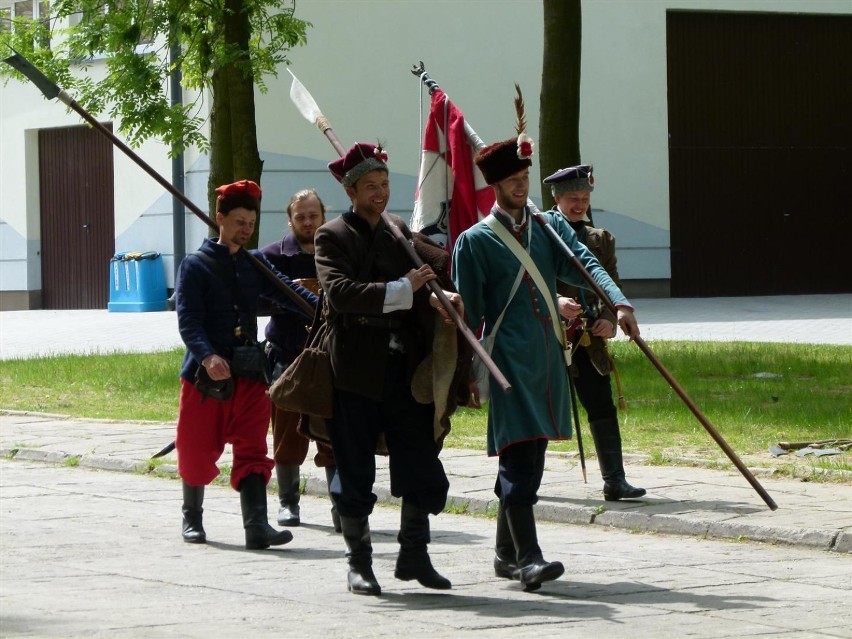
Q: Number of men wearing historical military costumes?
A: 5